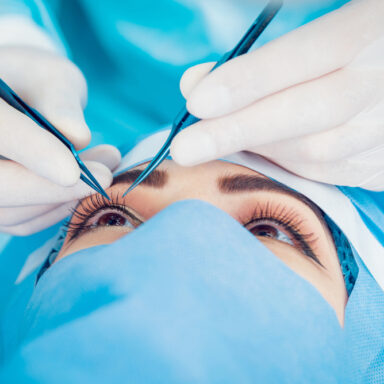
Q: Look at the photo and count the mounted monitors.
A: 0